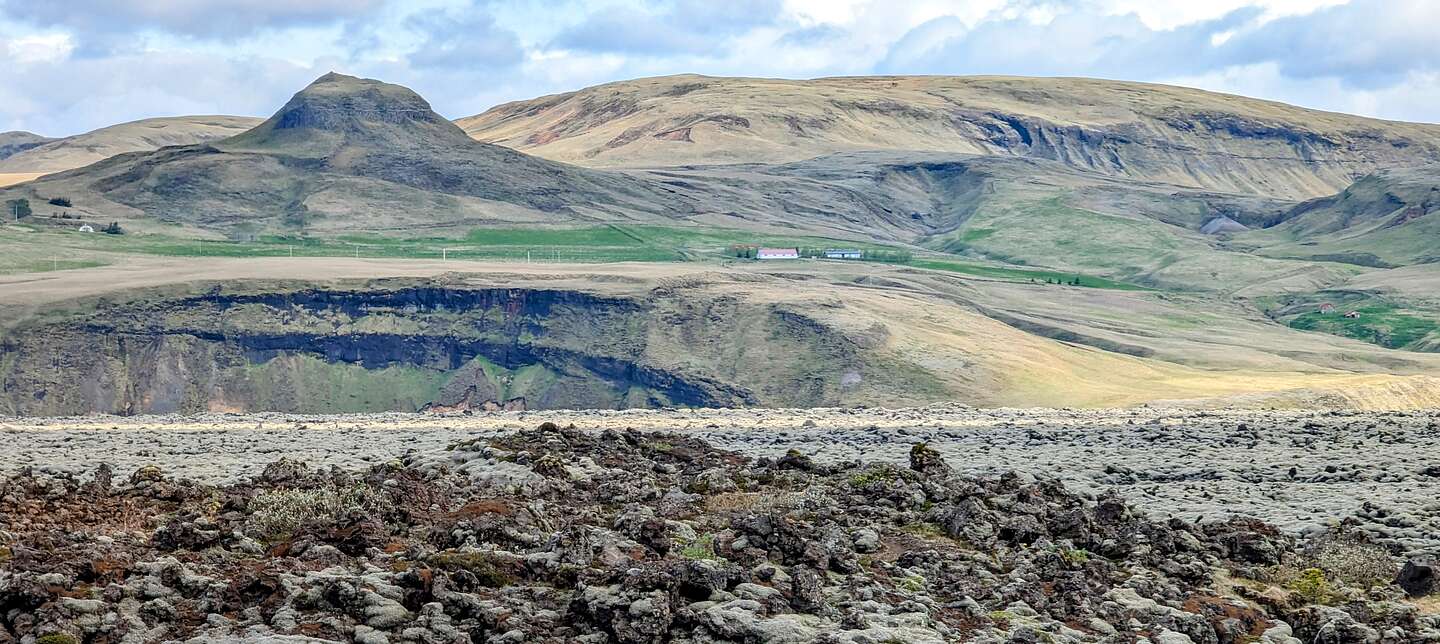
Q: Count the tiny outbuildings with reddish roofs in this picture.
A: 2